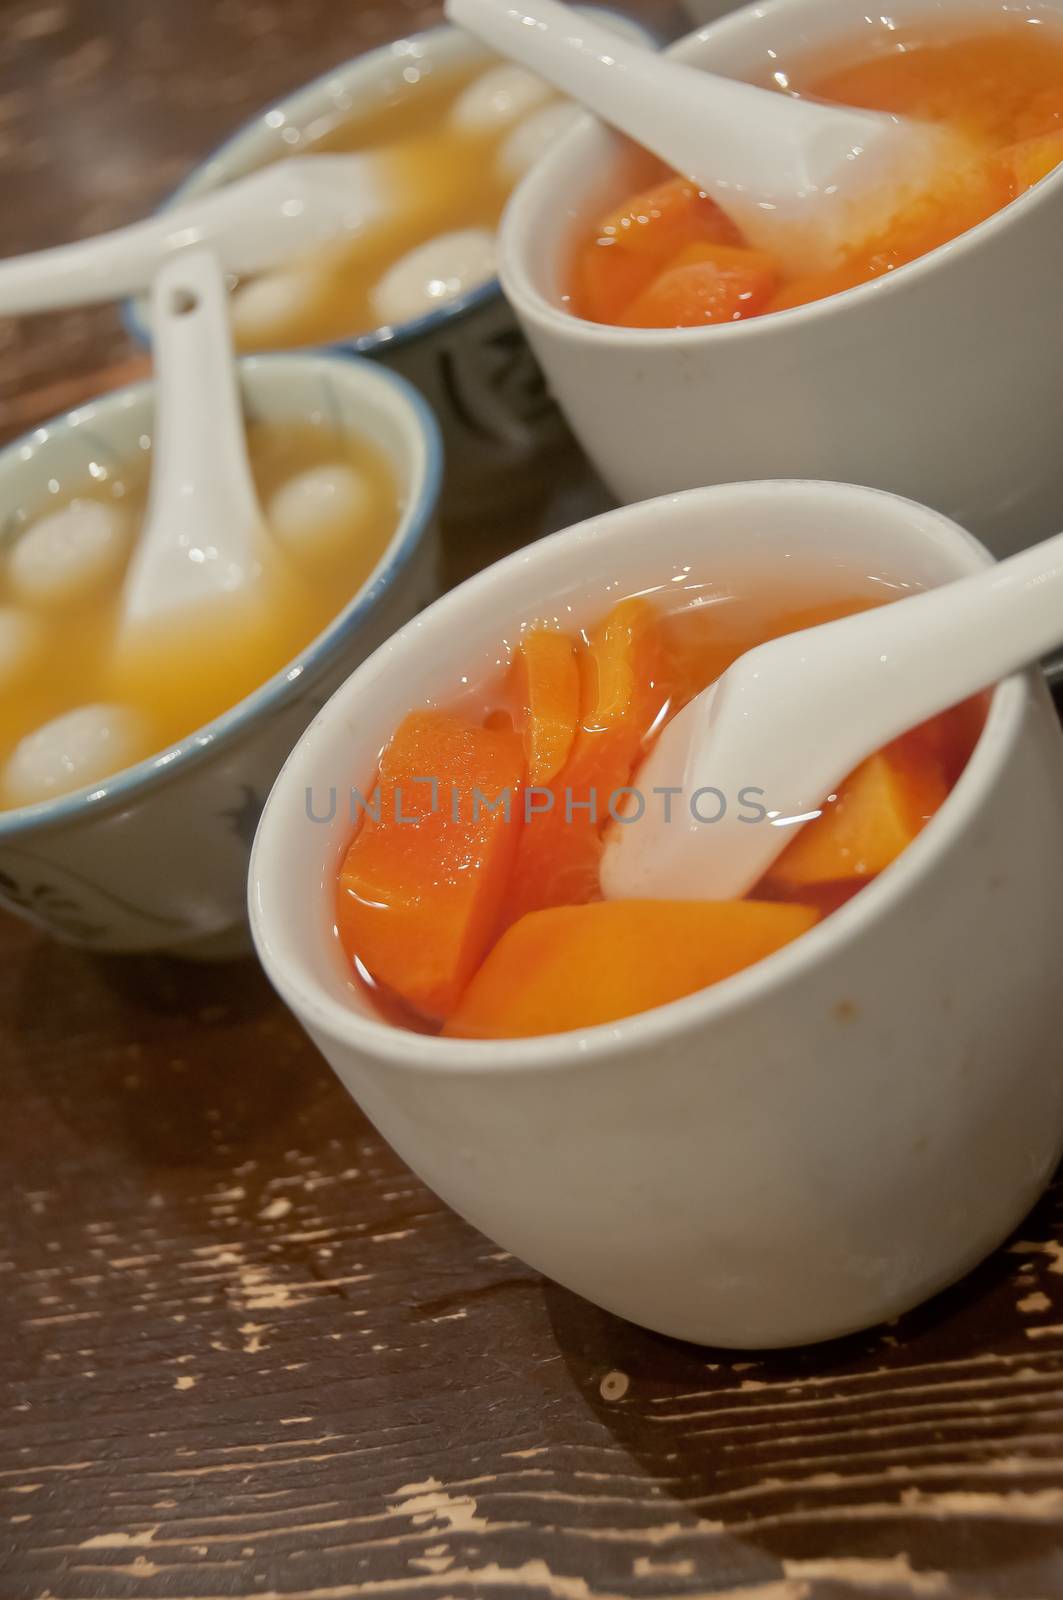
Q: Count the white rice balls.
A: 8